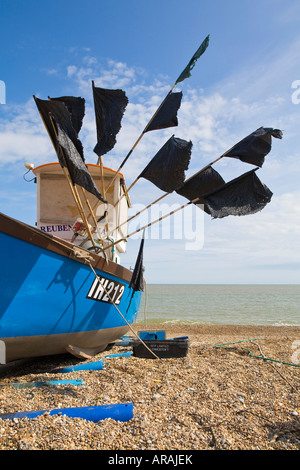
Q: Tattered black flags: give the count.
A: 11